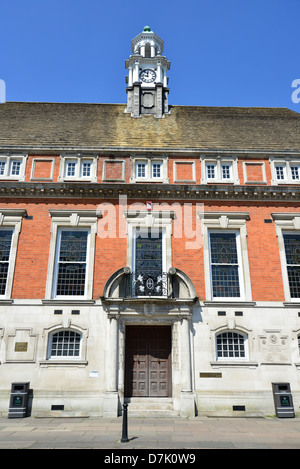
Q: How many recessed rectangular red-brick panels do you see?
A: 4